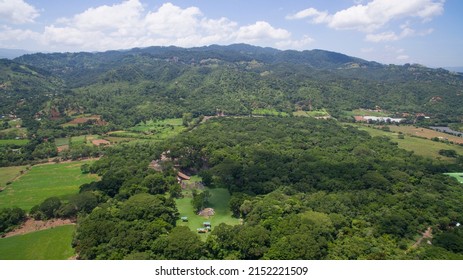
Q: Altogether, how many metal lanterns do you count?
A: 0